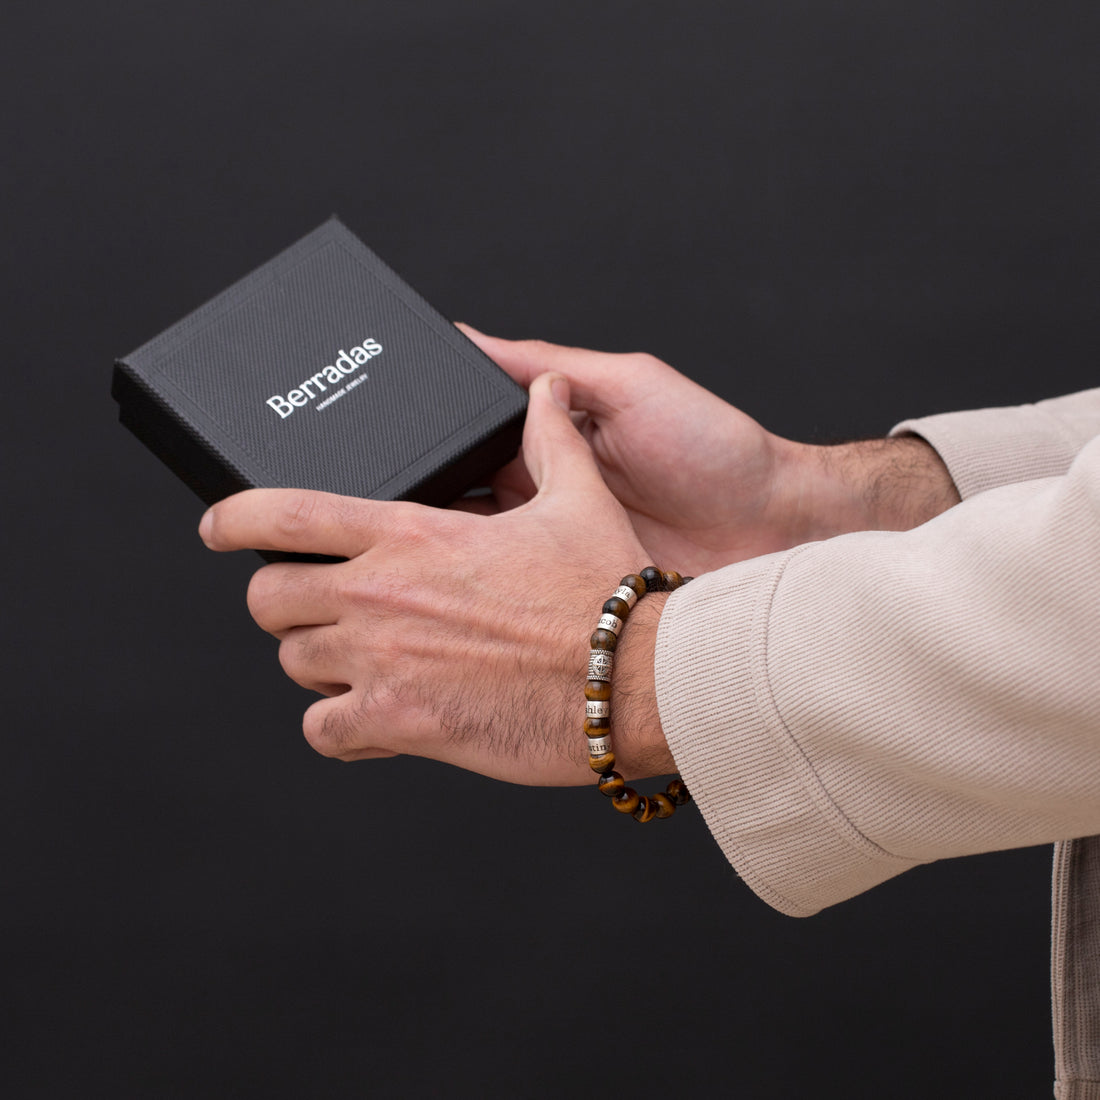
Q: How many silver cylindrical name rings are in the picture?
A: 4